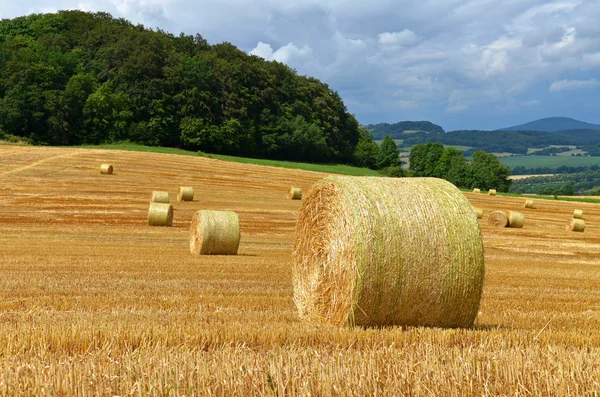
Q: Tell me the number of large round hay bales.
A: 15